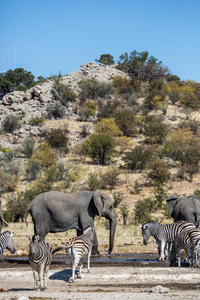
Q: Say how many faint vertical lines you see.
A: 3